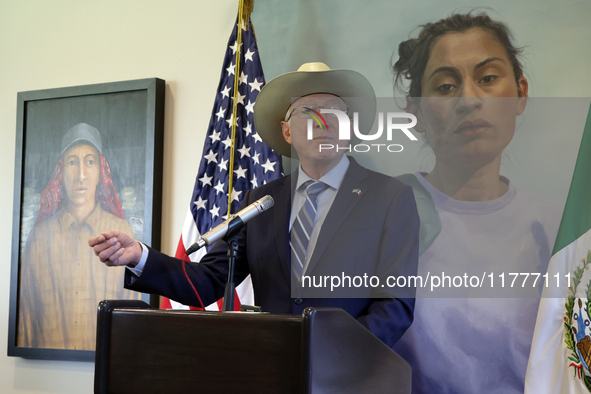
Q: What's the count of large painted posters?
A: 2